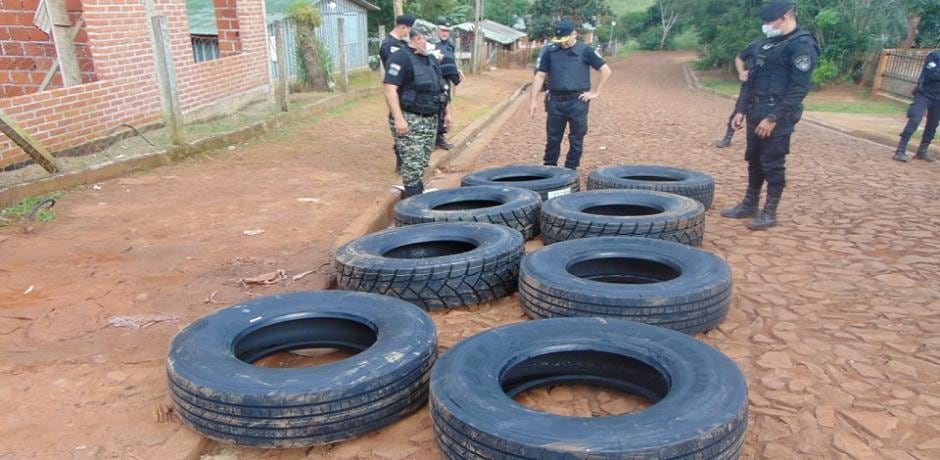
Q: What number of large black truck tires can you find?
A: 8